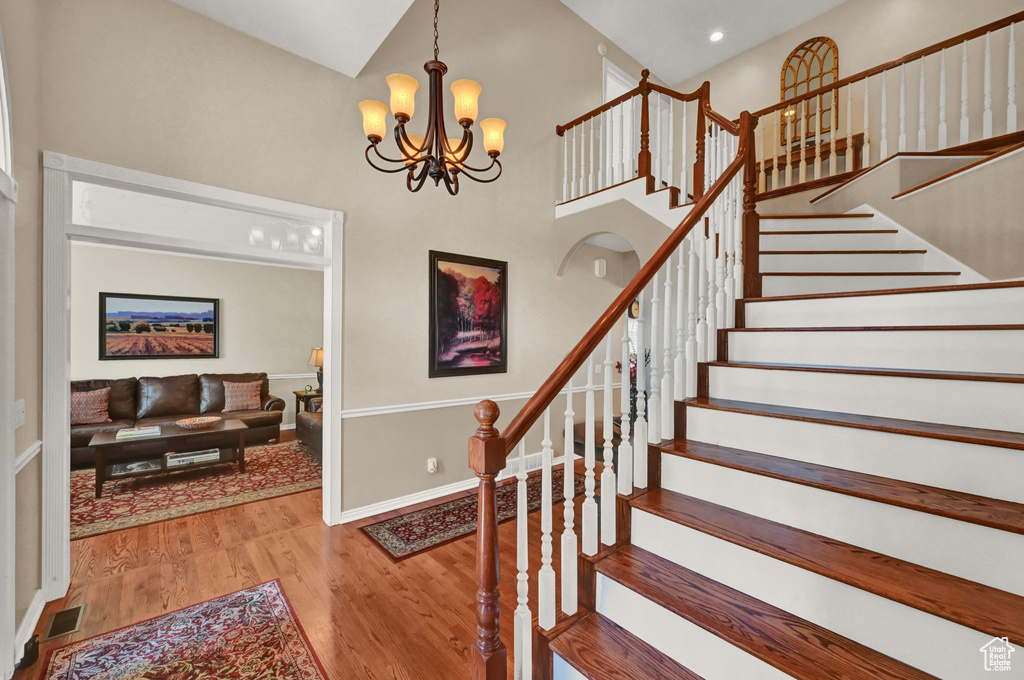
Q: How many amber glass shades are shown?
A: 6